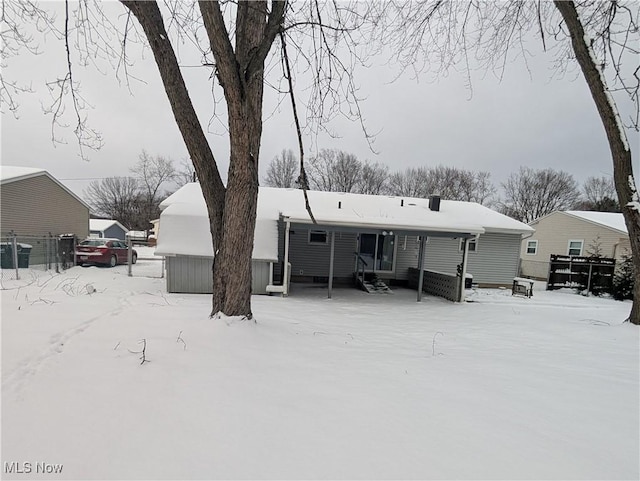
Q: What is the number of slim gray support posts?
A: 2